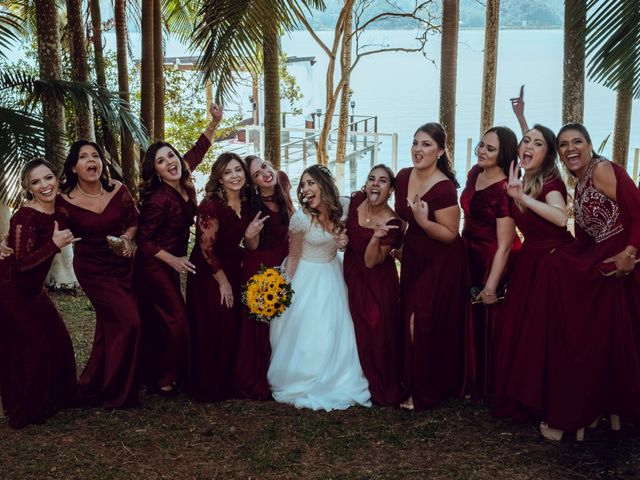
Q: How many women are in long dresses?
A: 11